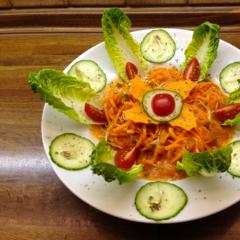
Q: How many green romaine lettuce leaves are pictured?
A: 6